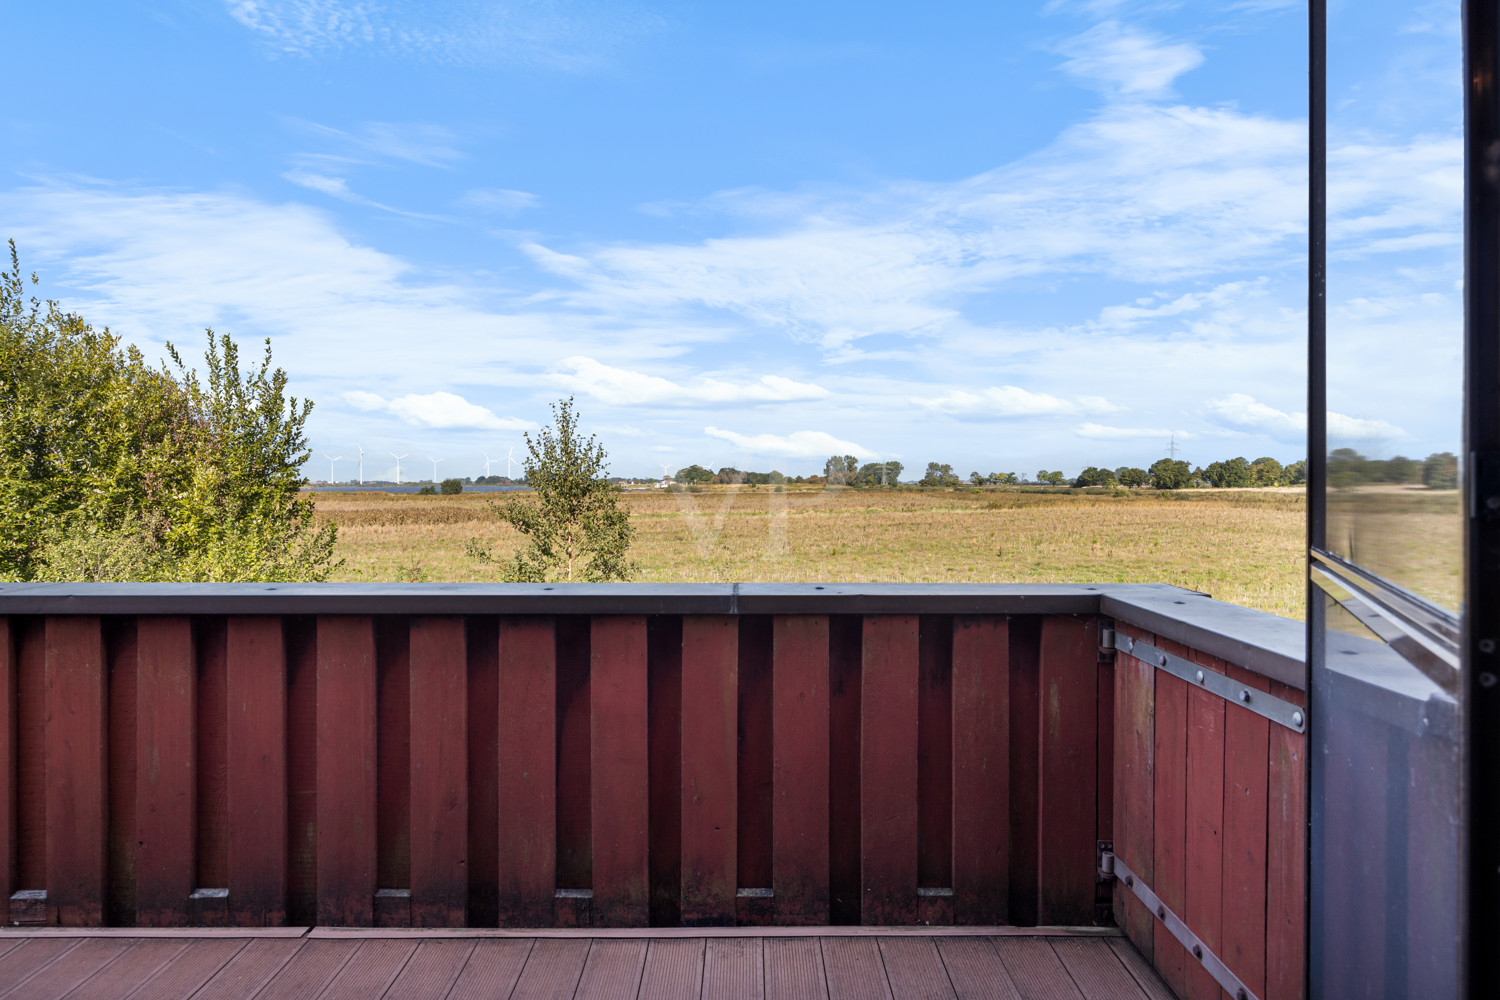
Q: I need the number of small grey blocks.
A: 6